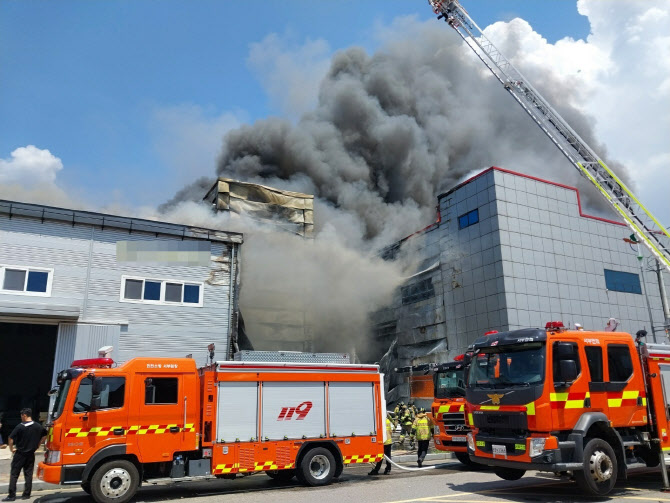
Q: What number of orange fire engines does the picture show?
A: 3